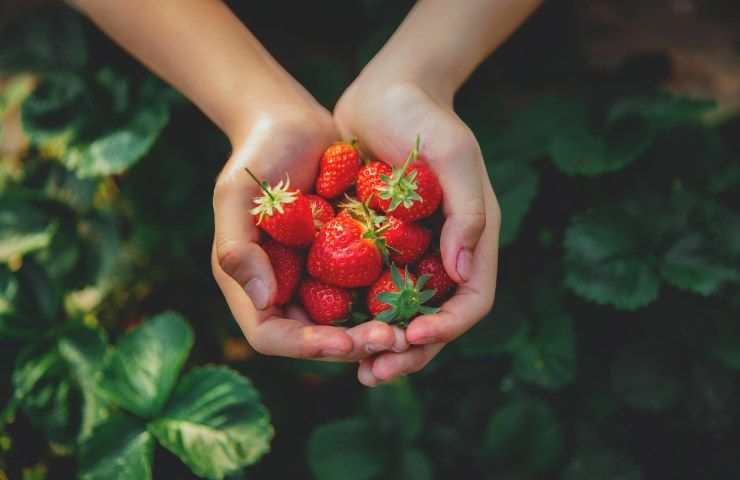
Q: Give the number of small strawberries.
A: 11